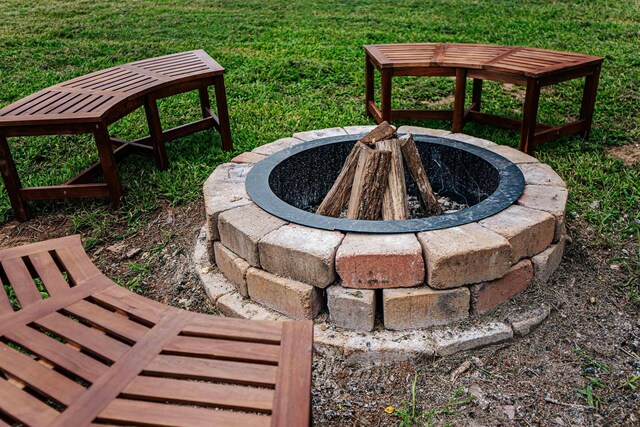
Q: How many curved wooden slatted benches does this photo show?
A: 3